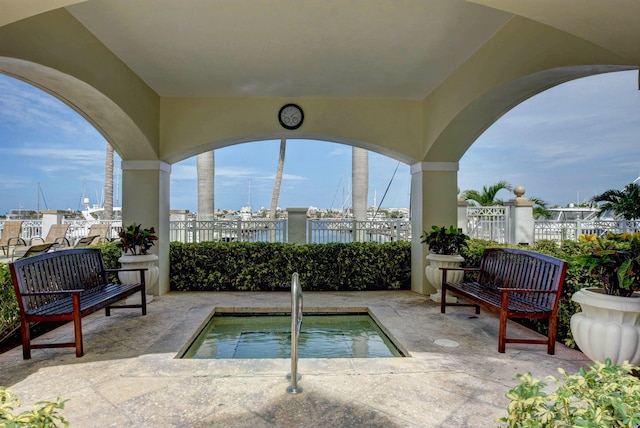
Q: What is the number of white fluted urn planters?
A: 3